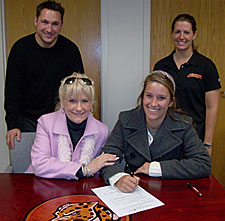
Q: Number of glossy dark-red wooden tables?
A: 1